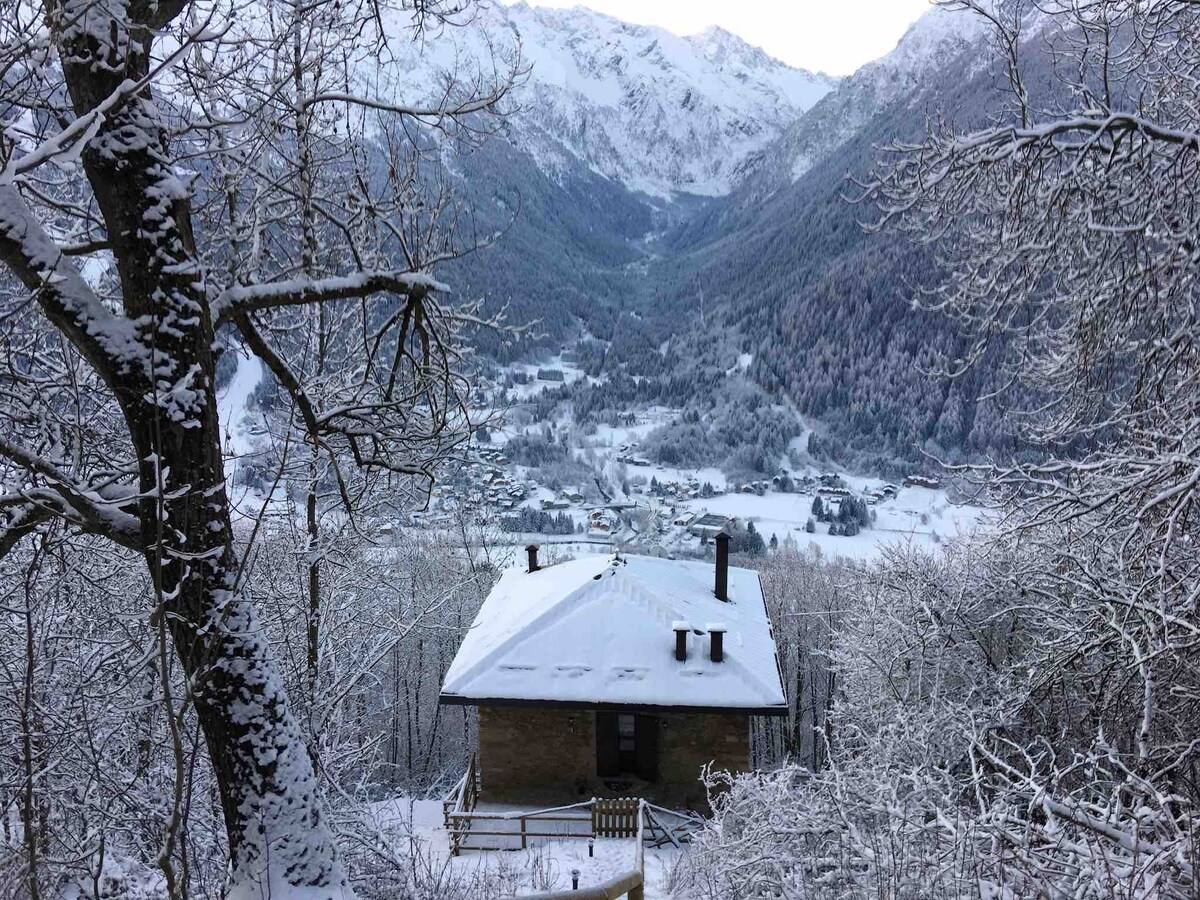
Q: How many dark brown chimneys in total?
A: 4